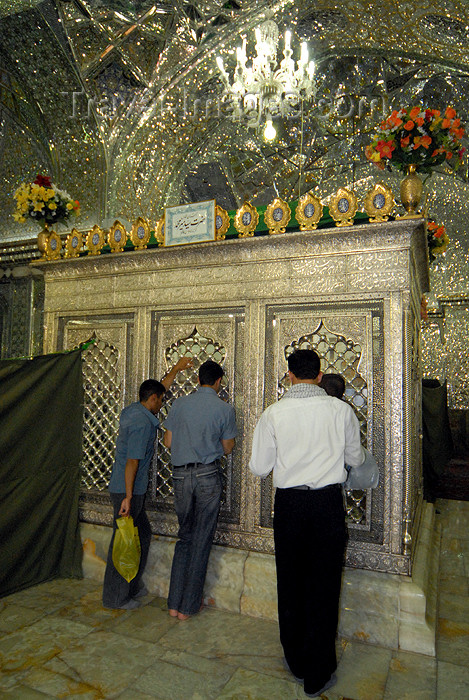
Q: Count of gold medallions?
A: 12